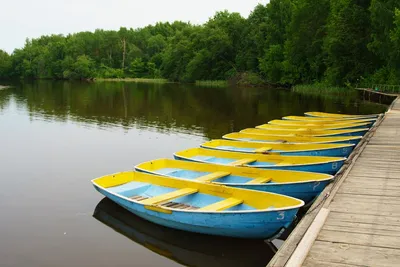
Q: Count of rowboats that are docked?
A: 10